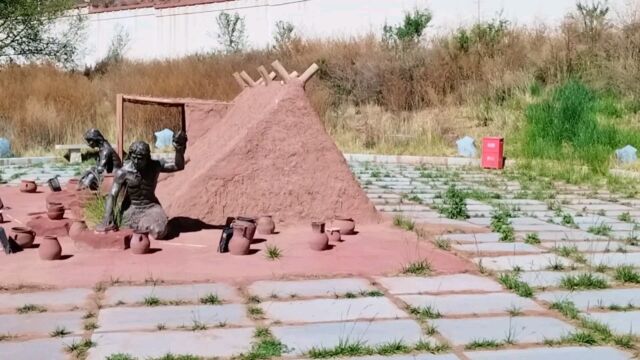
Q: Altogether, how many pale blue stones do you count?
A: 4